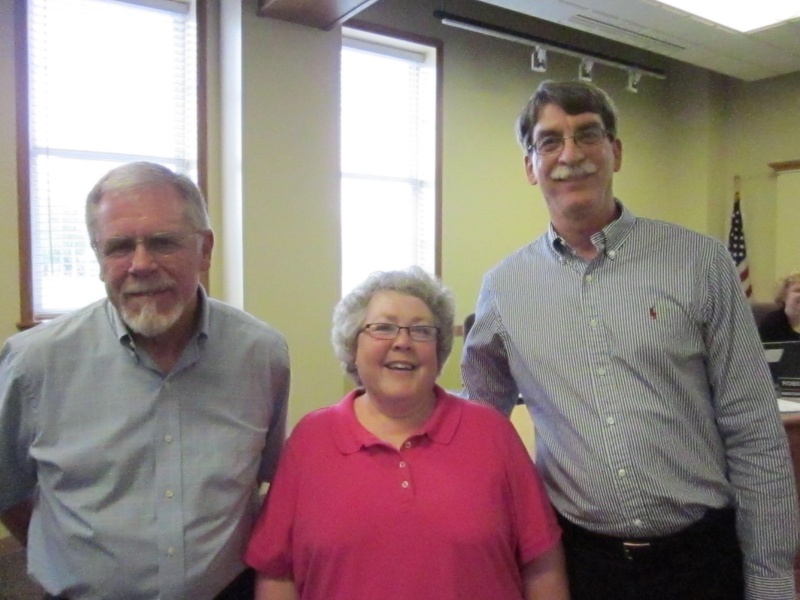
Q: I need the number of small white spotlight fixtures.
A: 3